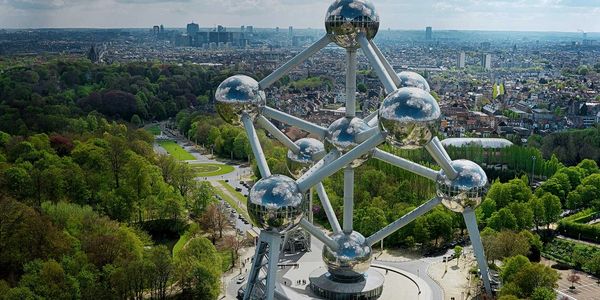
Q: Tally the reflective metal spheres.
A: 9